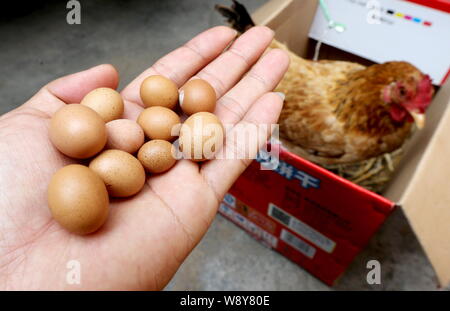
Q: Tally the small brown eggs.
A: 10